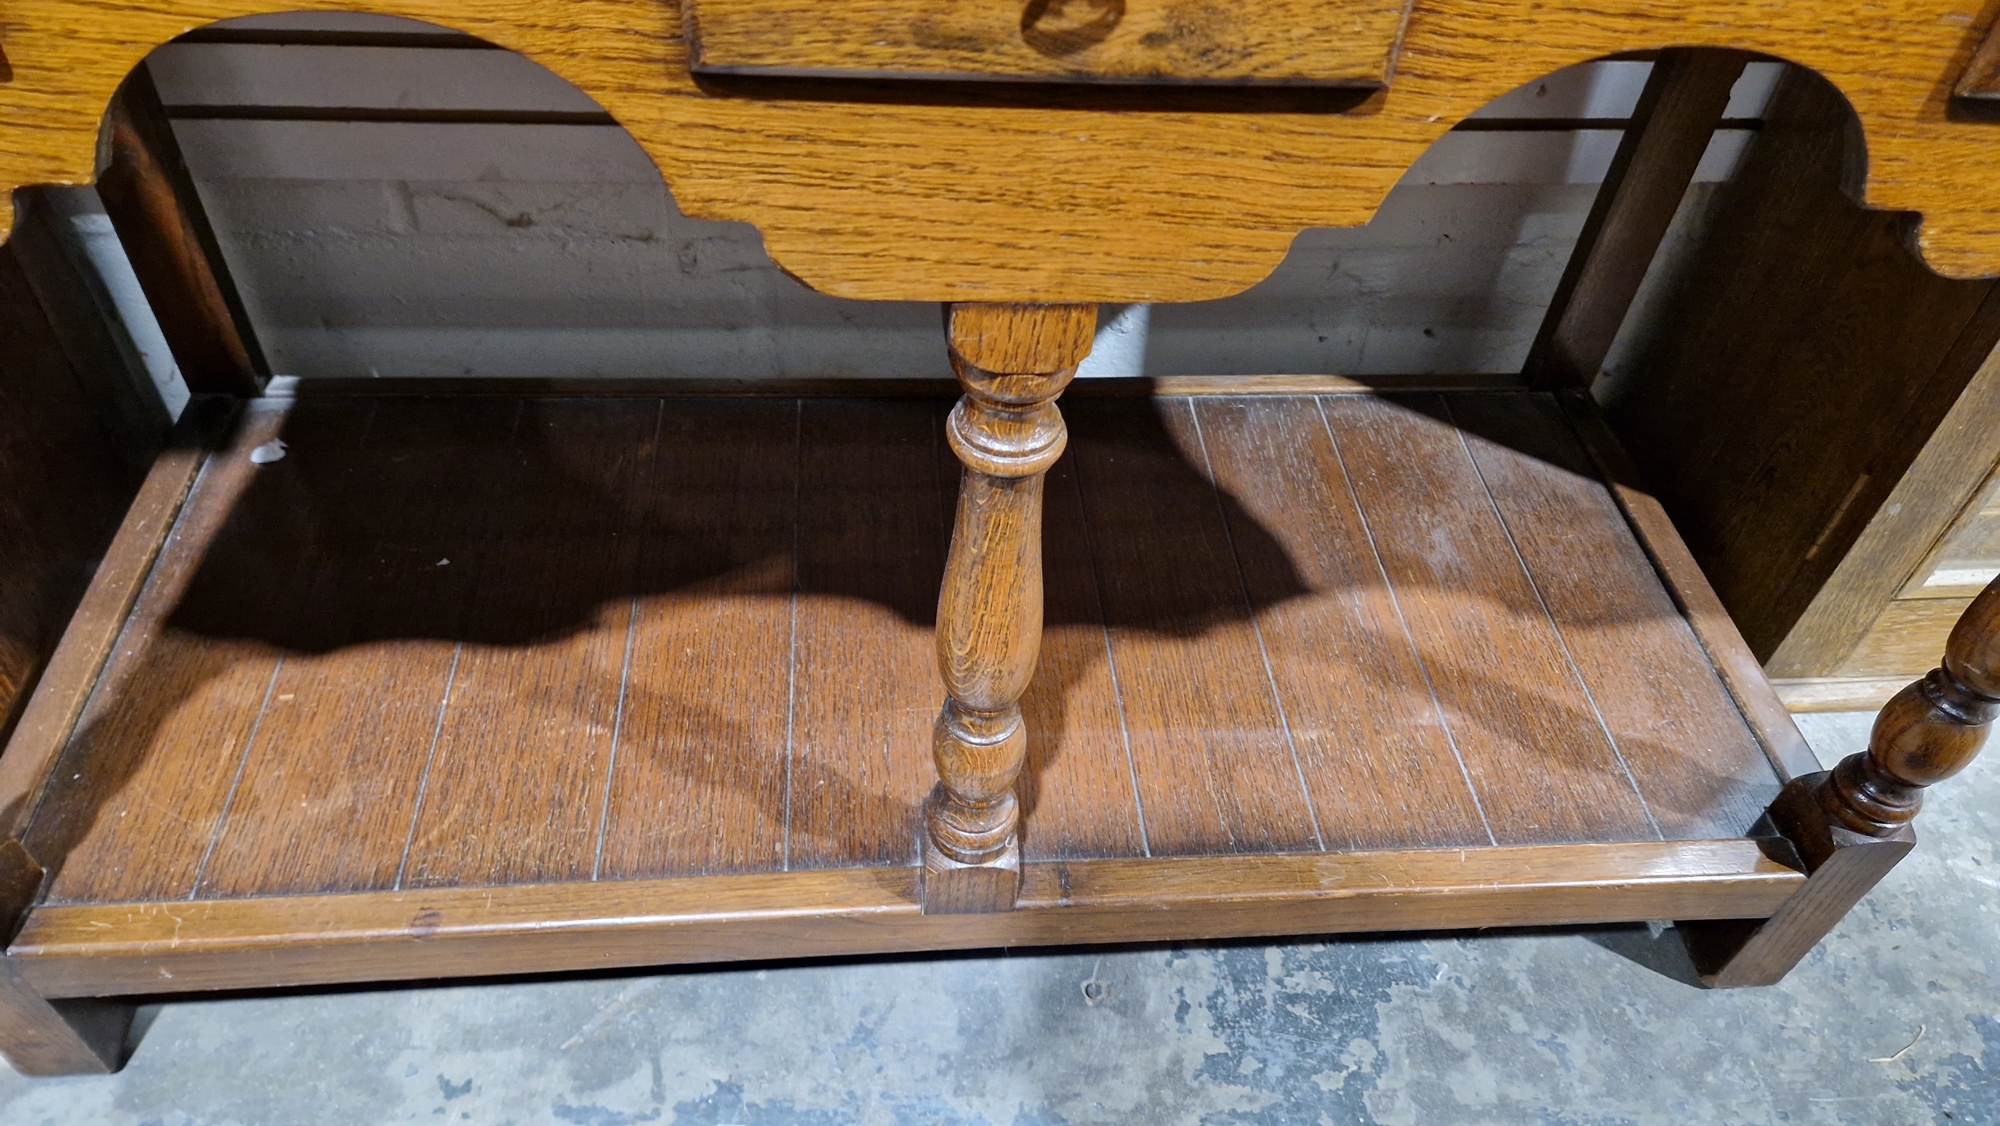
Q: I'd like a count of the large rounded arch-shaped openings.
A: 2